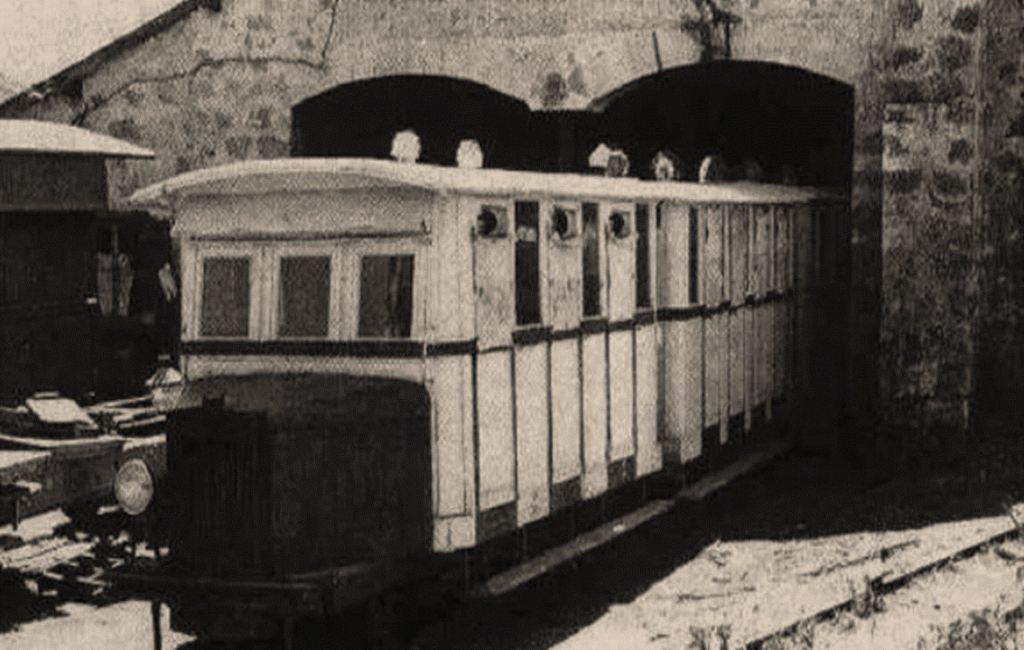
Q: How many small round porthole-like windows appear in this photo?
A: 3